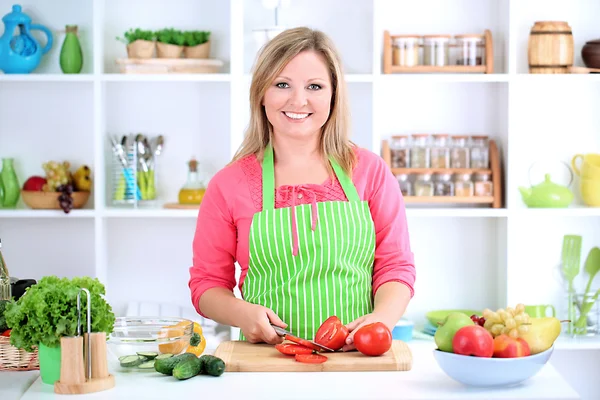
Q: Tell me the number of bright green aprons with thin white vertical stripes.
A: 1